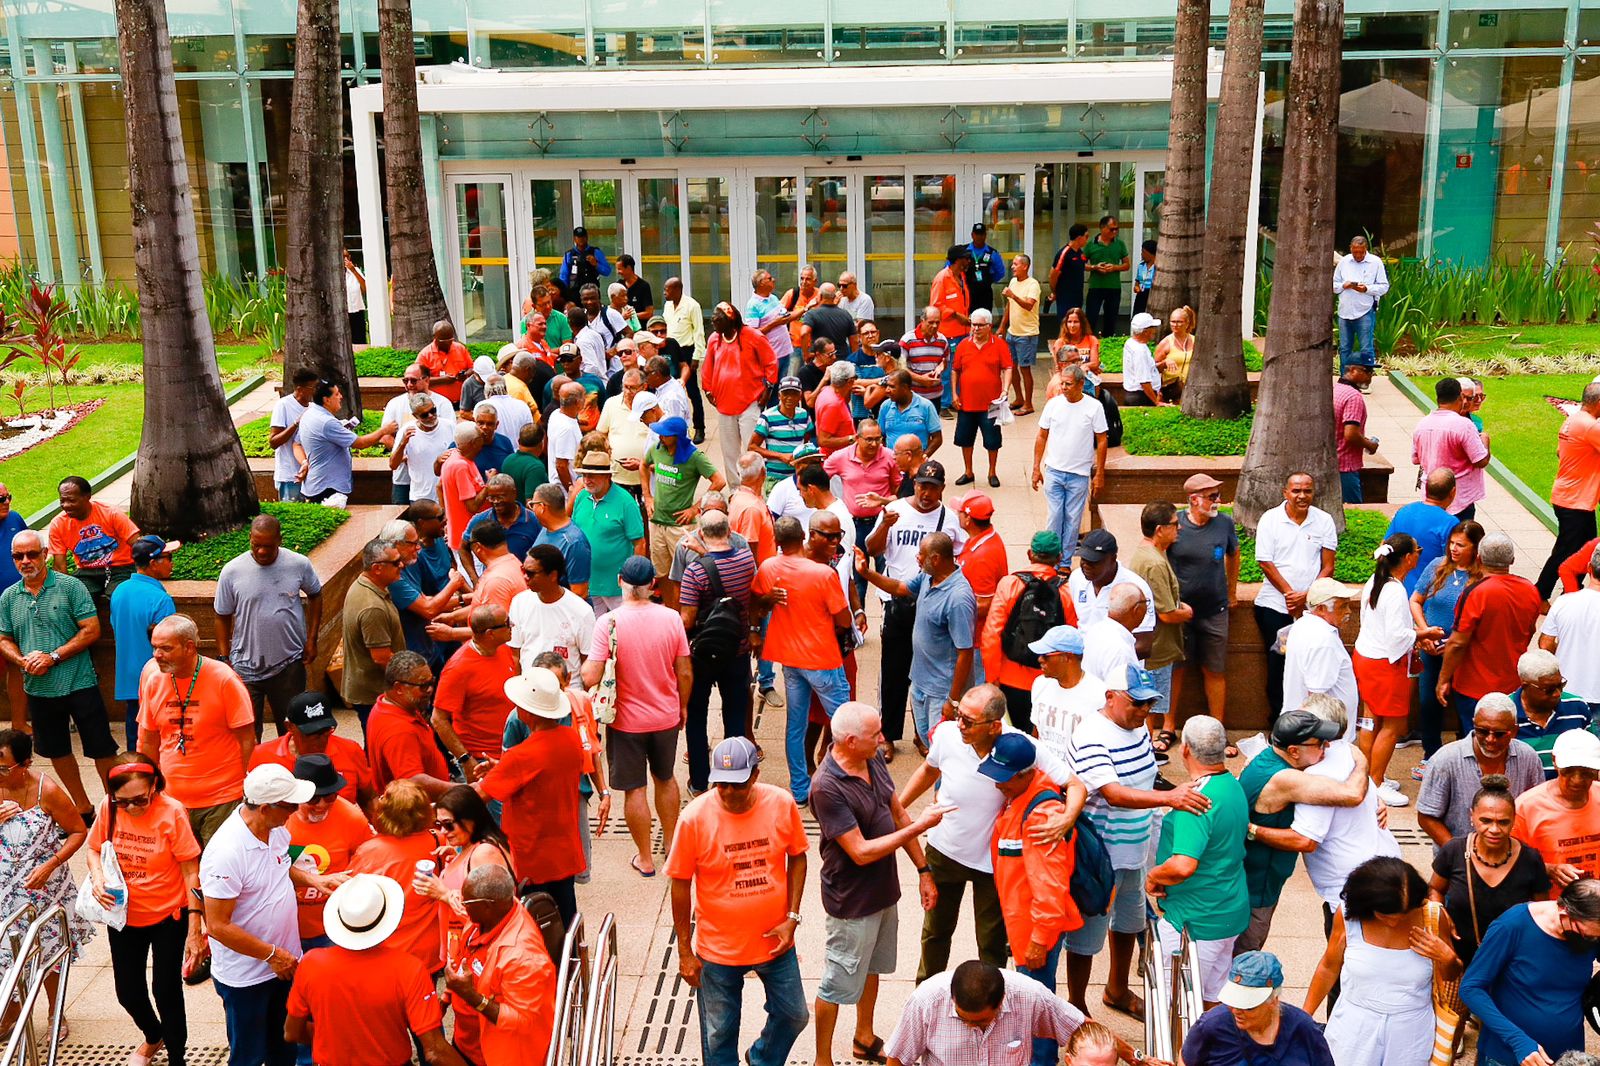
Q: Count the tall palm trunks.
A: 6